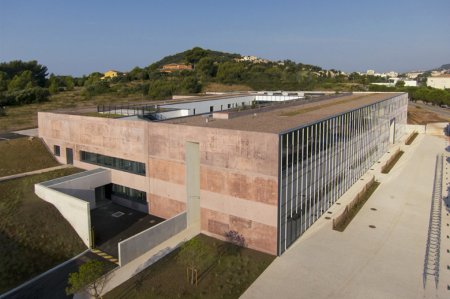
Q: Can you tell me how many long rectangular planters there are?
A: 3